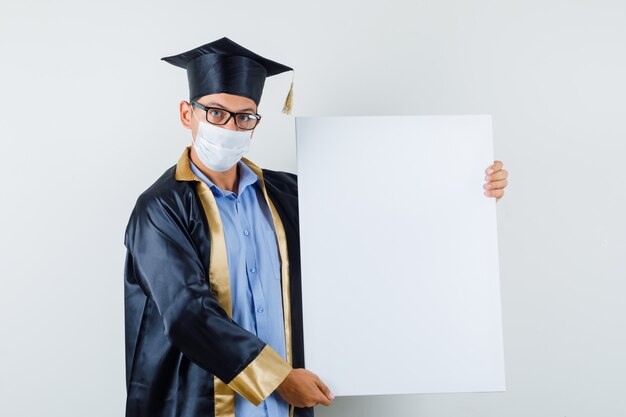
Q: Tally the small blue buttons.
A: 3